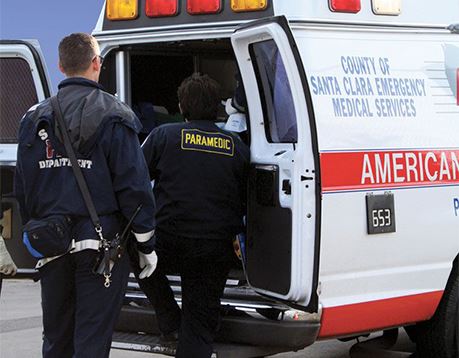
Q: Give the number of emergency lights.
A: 6